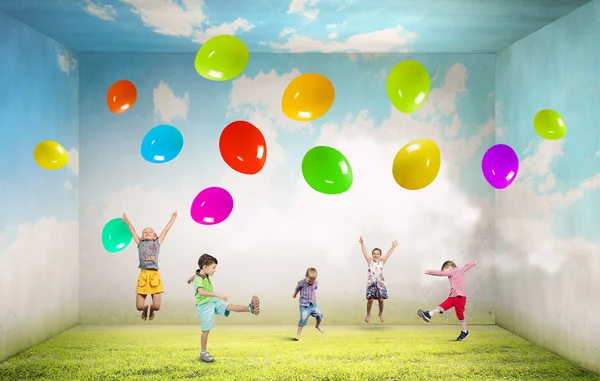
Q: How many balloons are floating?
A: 13